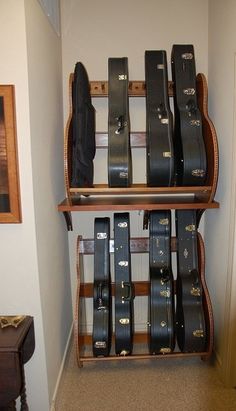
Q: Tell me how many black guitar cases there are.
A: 8